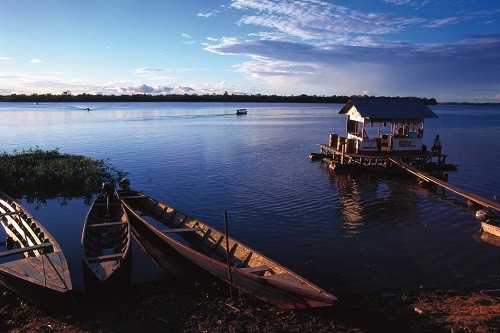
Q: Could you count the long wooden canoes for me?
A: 3